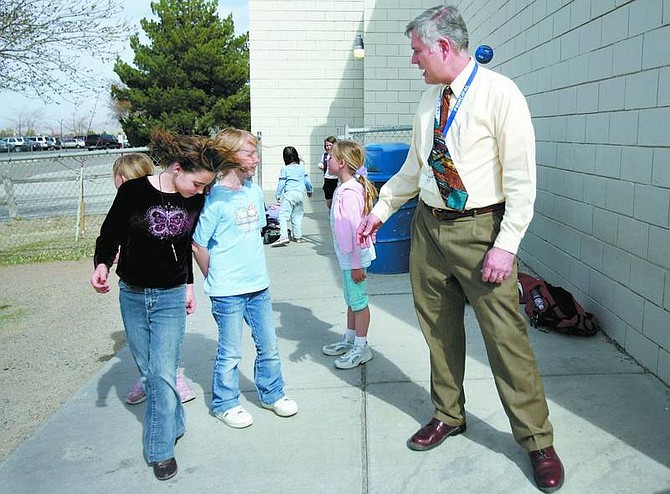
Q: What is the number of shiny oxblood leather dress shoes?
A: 2